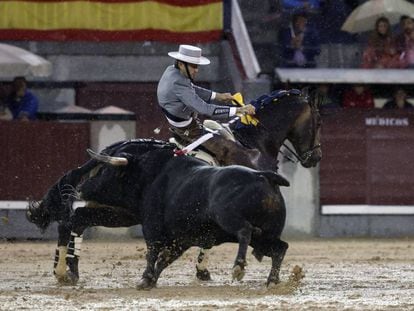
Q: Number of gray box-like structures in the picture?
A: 2